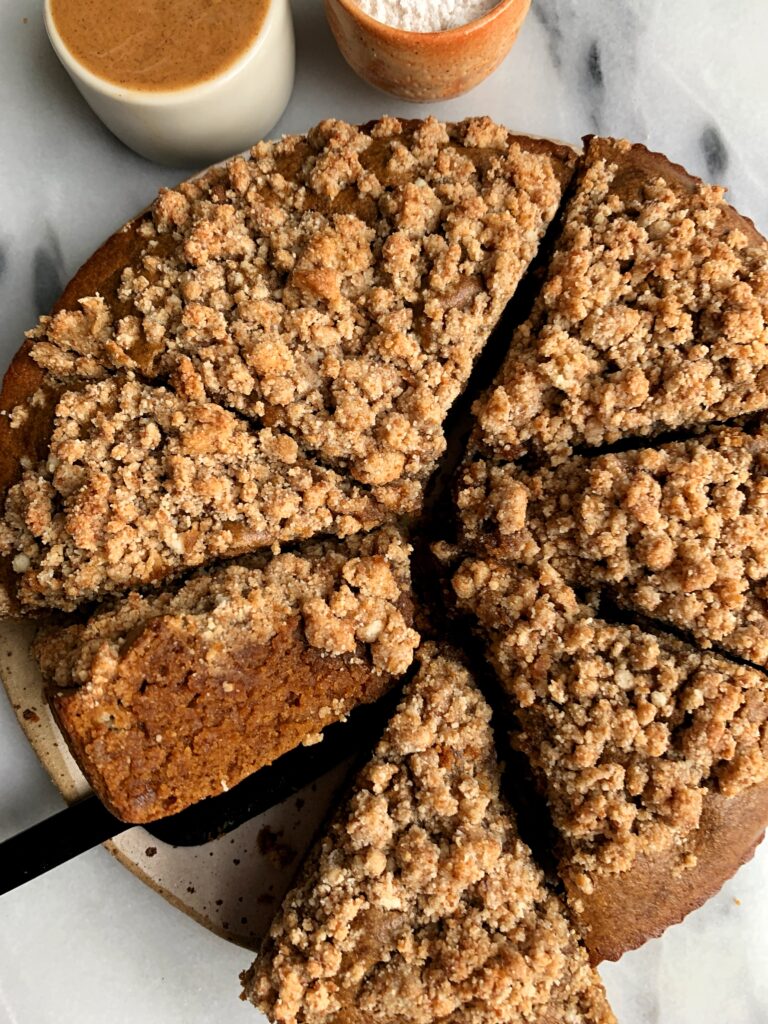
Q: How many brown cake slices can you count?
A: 7